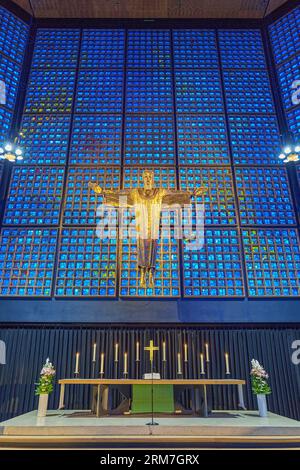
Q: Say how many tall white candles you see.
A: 12